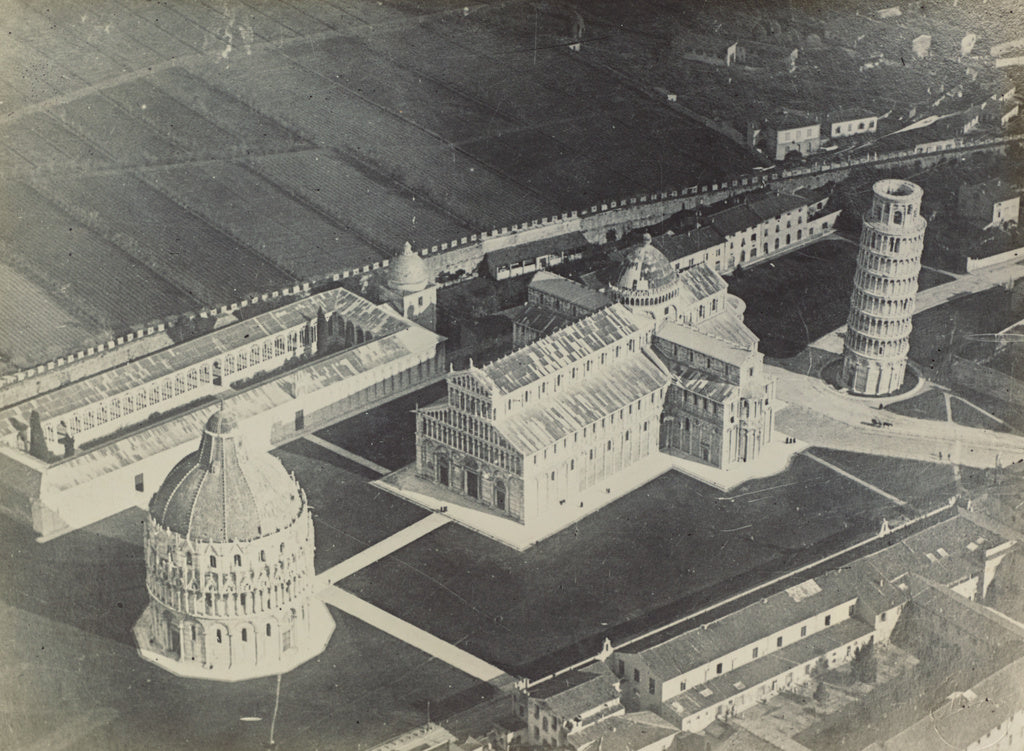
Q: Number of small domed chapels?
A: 1